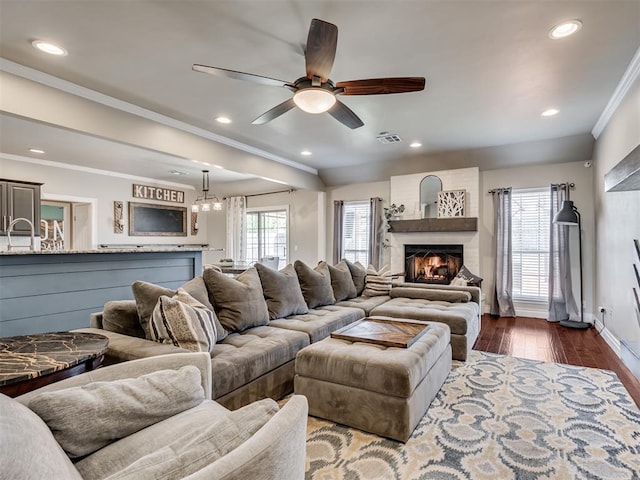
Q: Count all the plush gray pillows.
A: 6